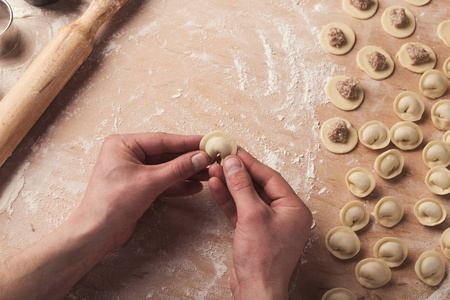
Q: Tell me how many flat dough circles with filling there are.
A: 7